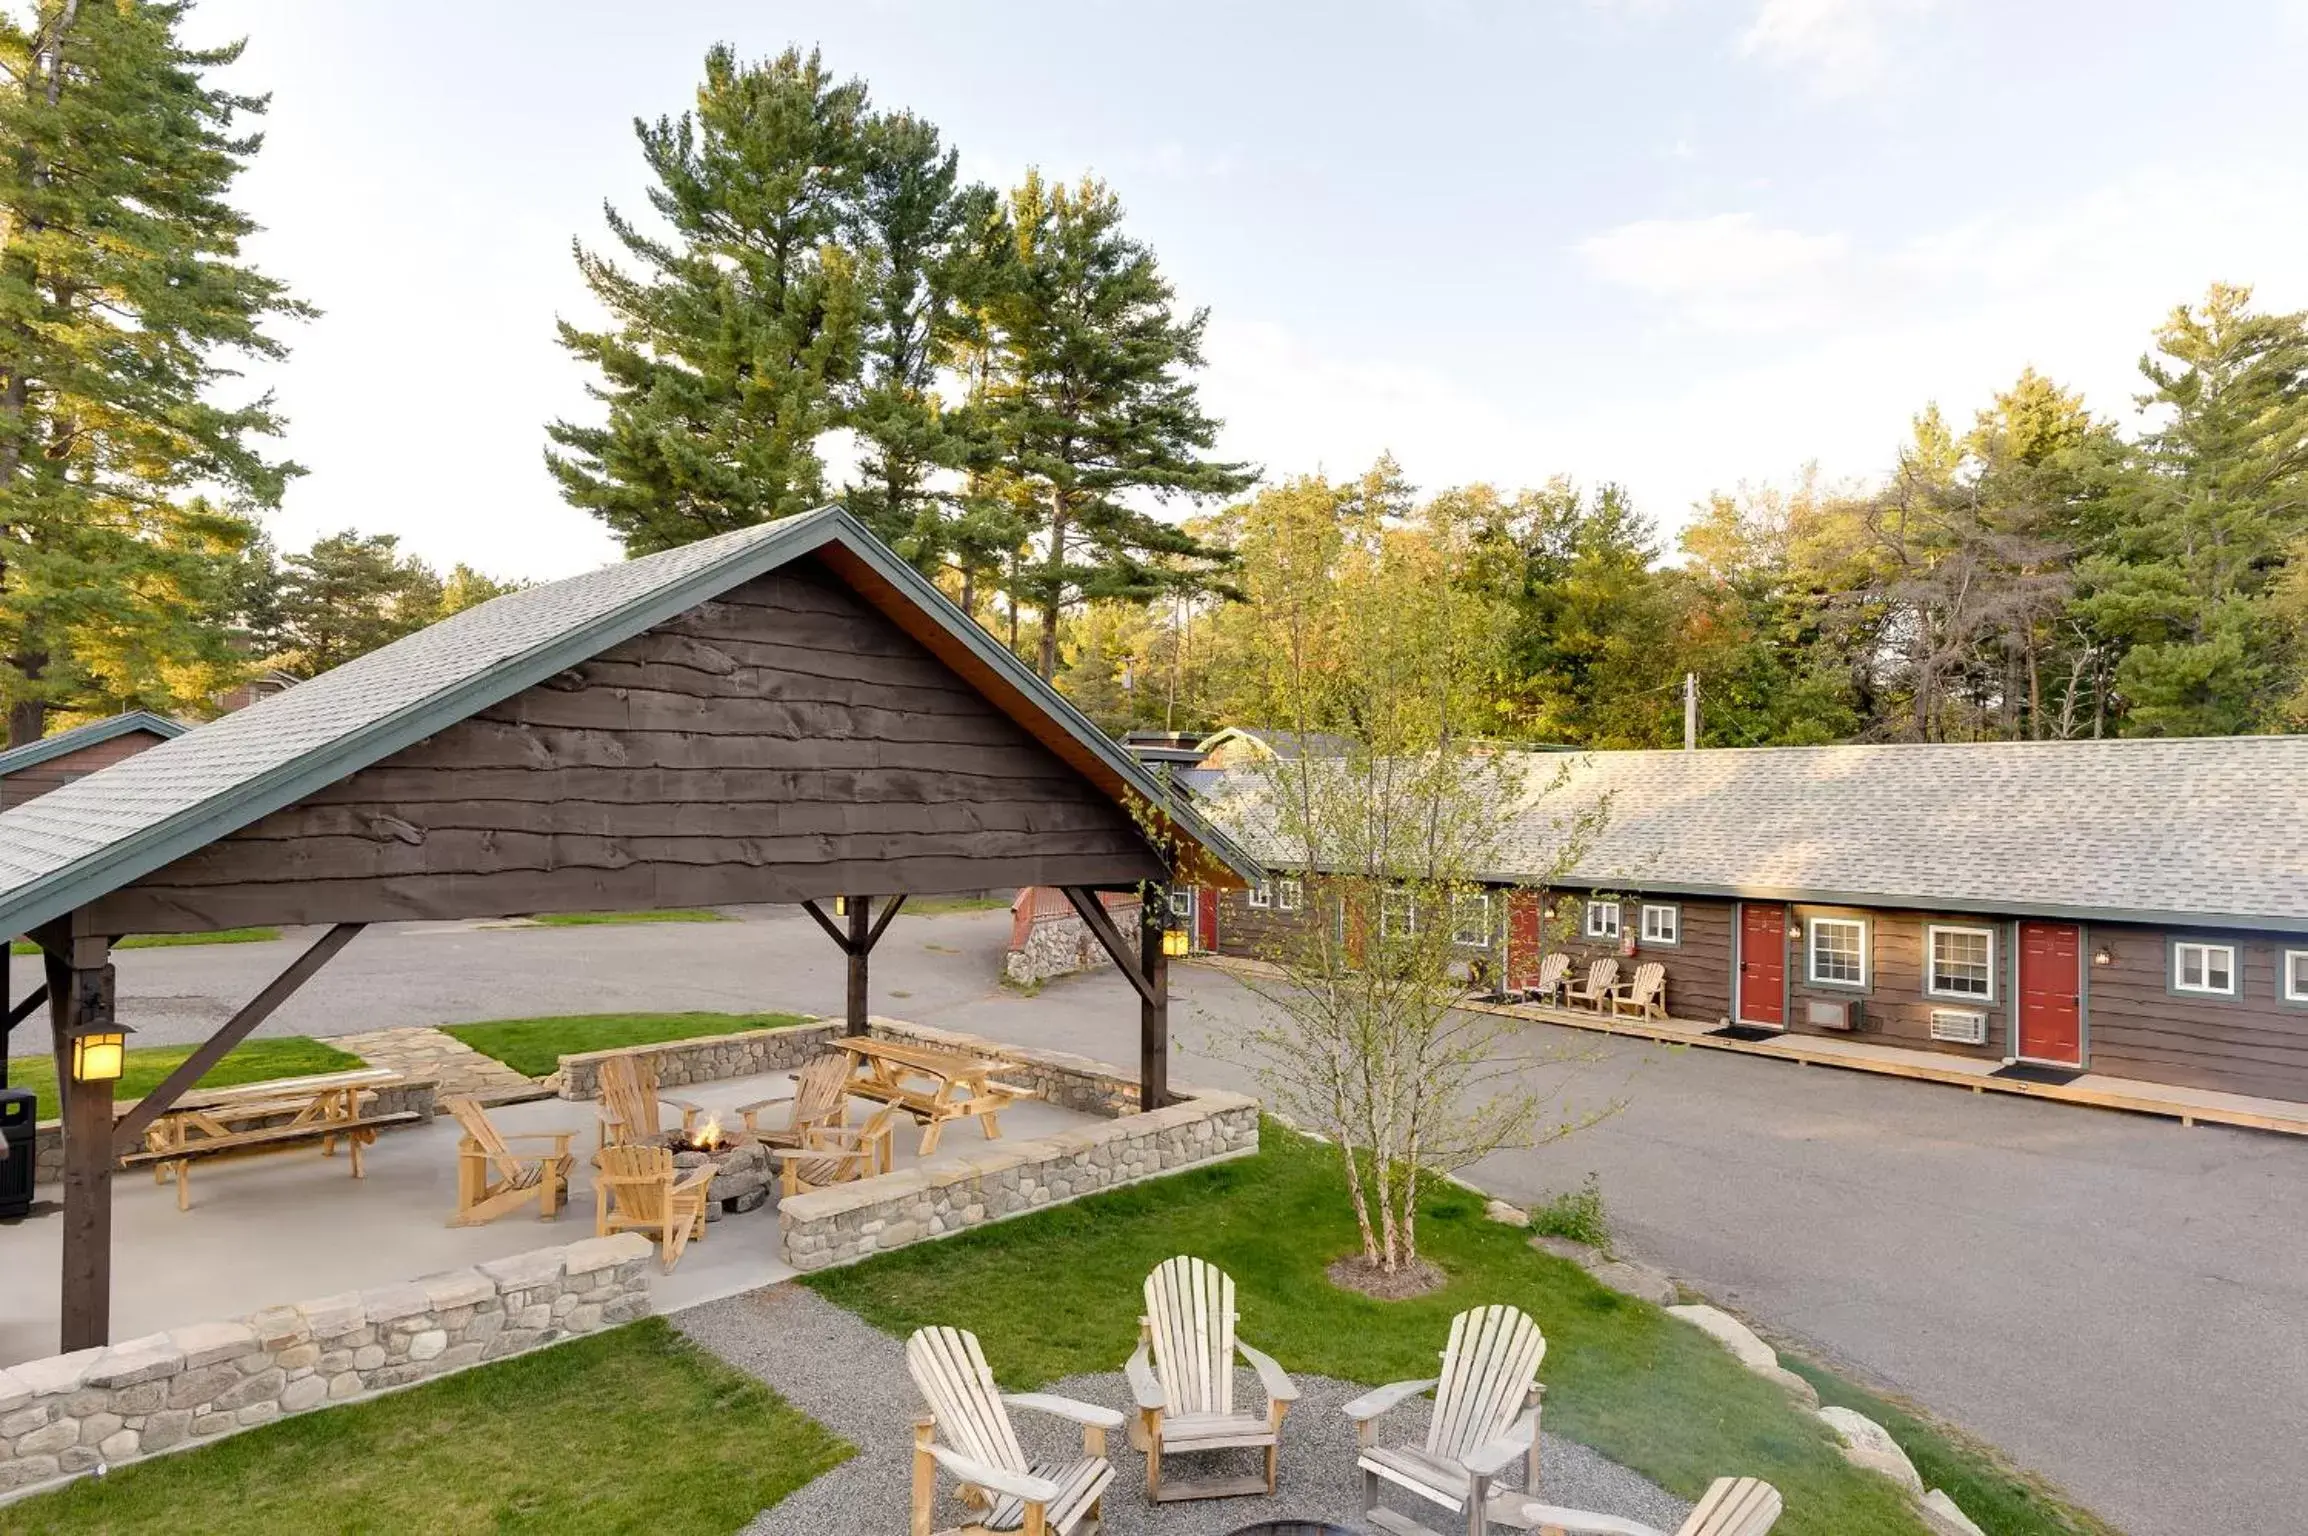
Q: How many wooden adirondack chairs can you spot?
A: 12